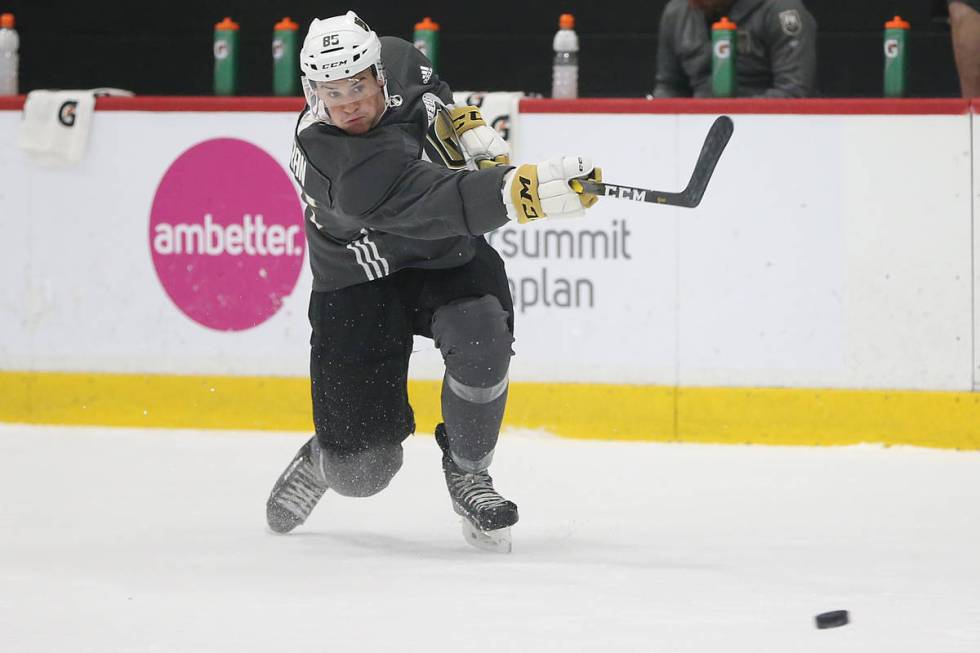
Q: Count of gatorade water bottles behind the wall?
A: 5